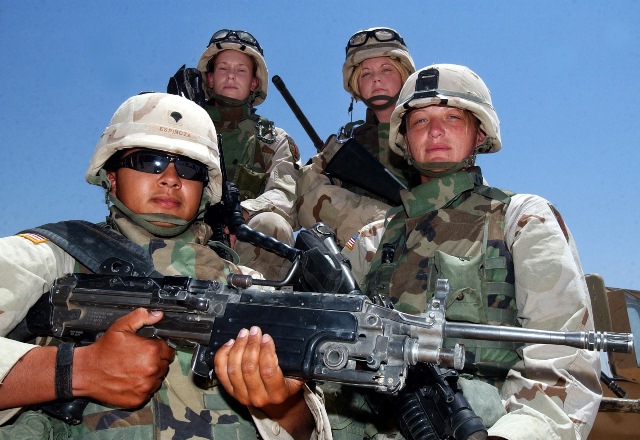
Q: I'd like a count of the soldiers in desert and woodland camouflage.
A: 4